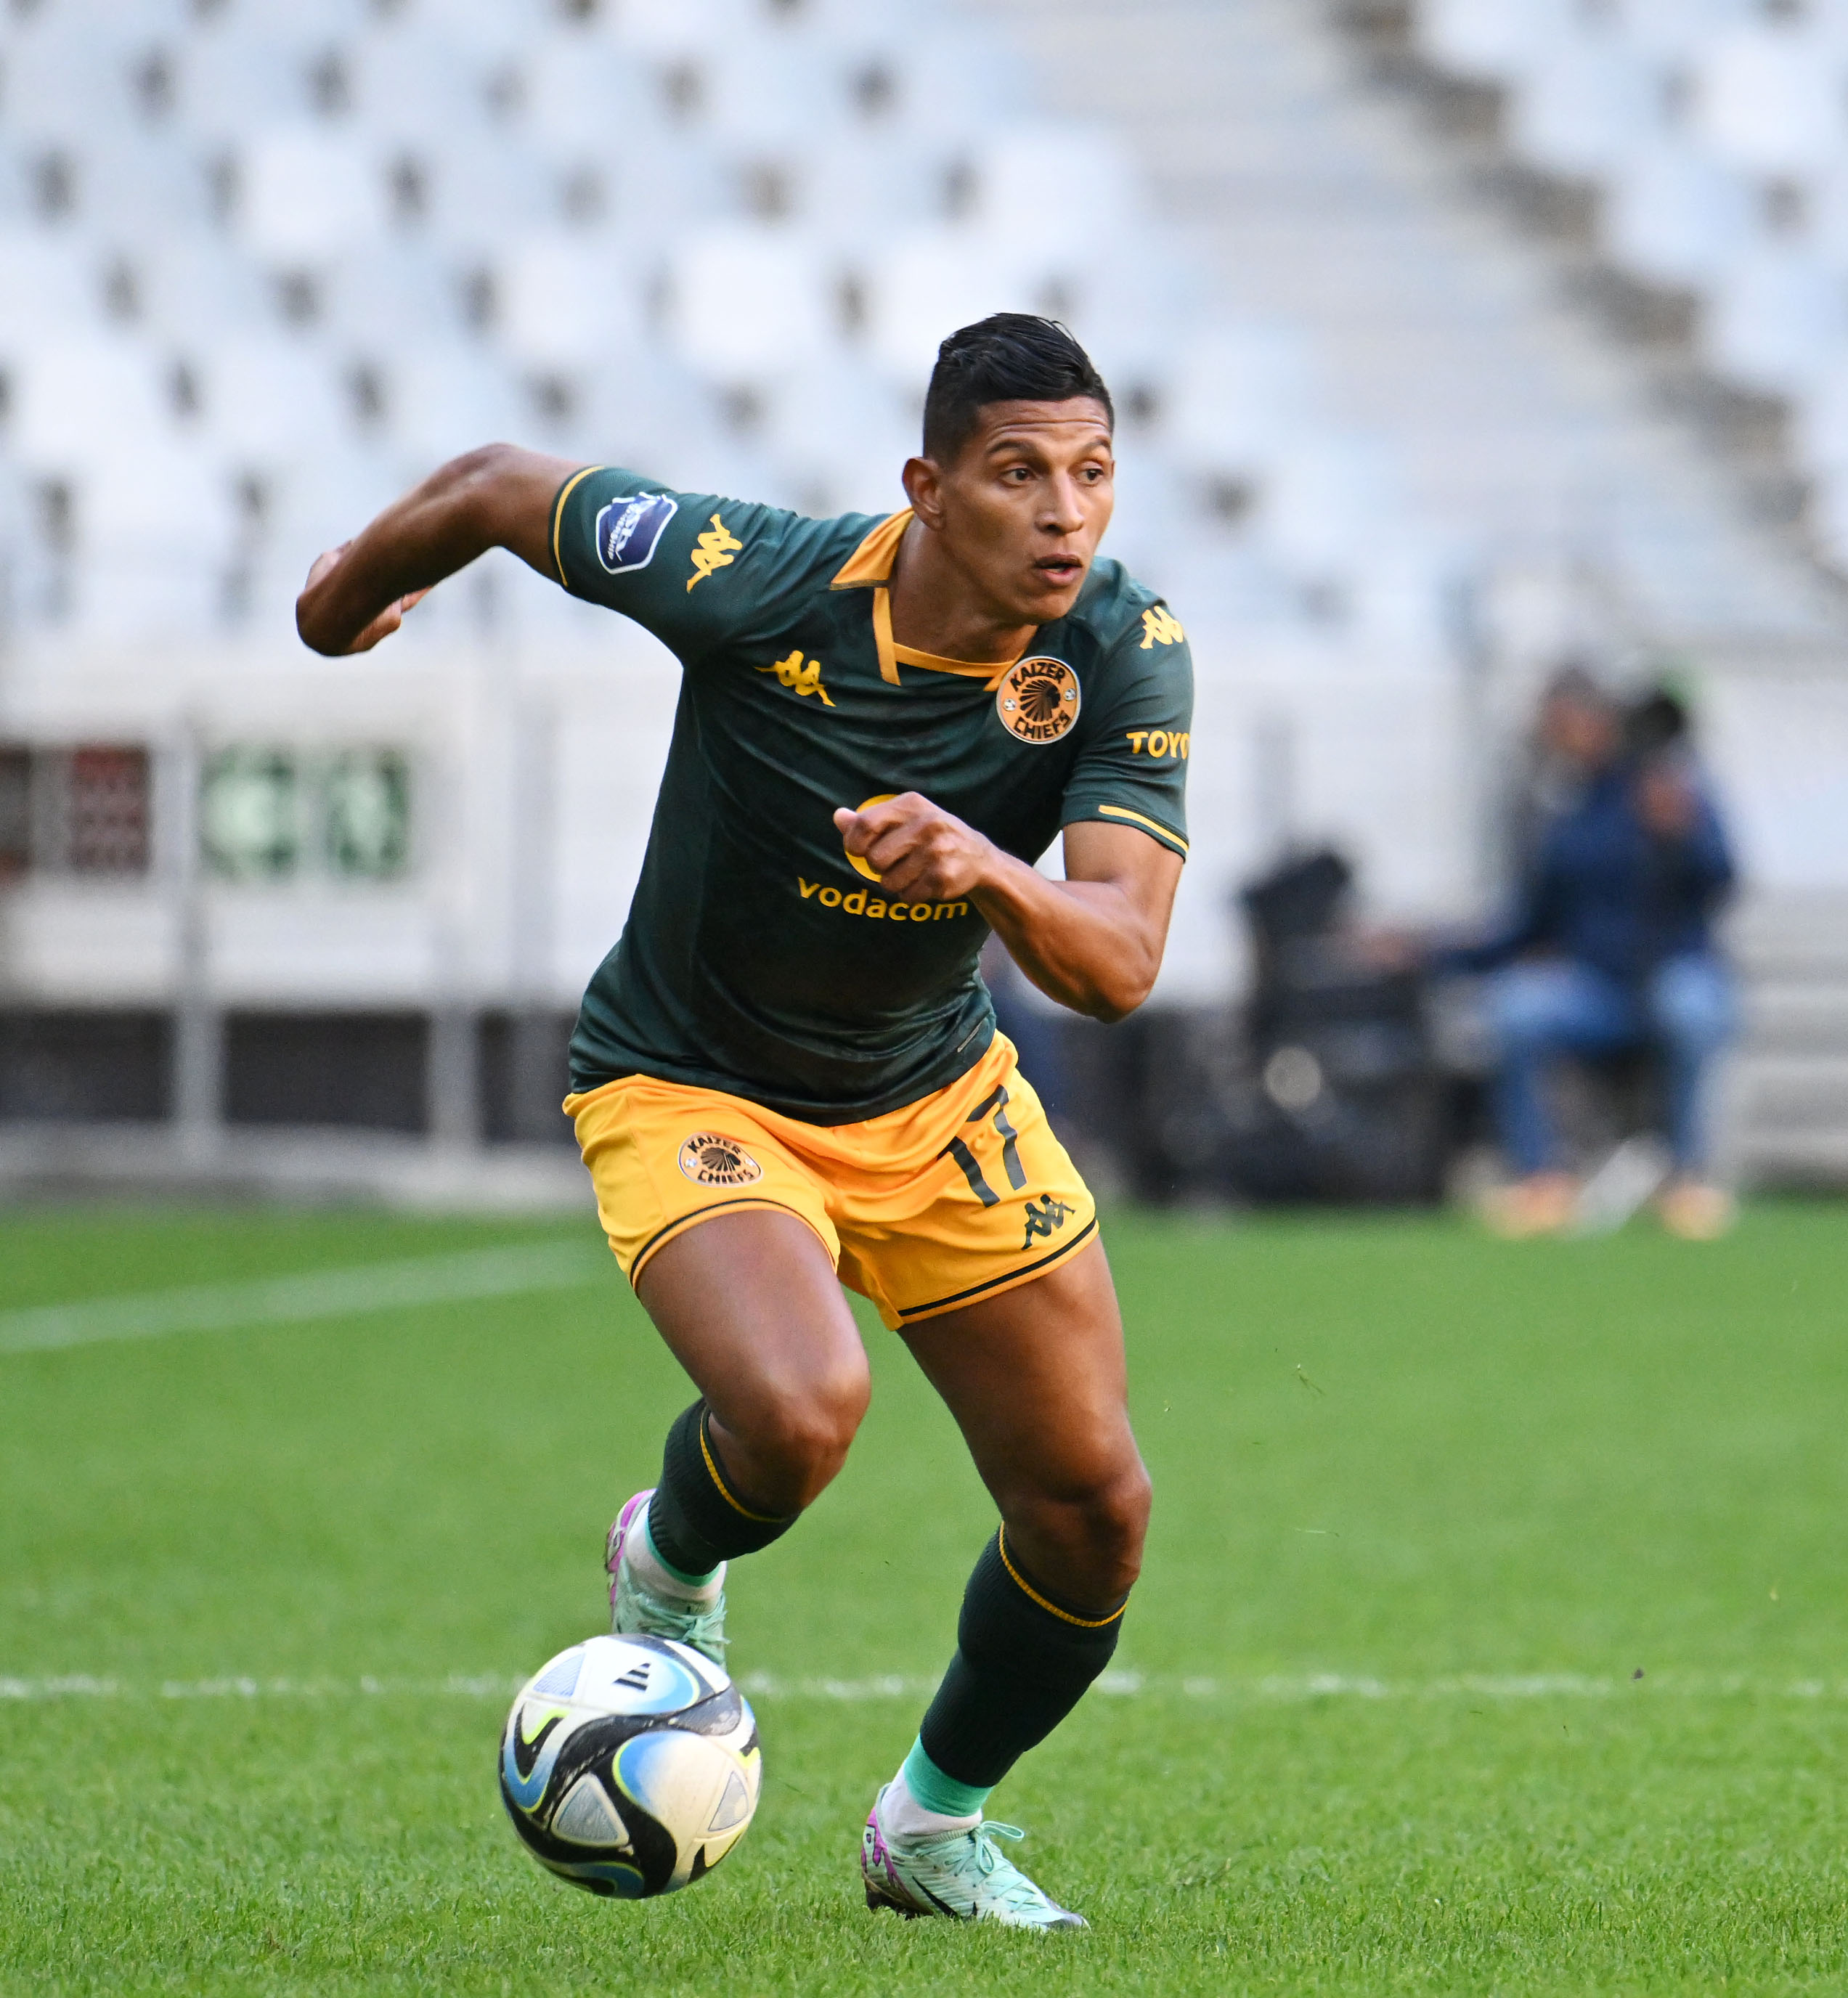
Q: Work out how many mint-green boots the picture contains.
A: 2